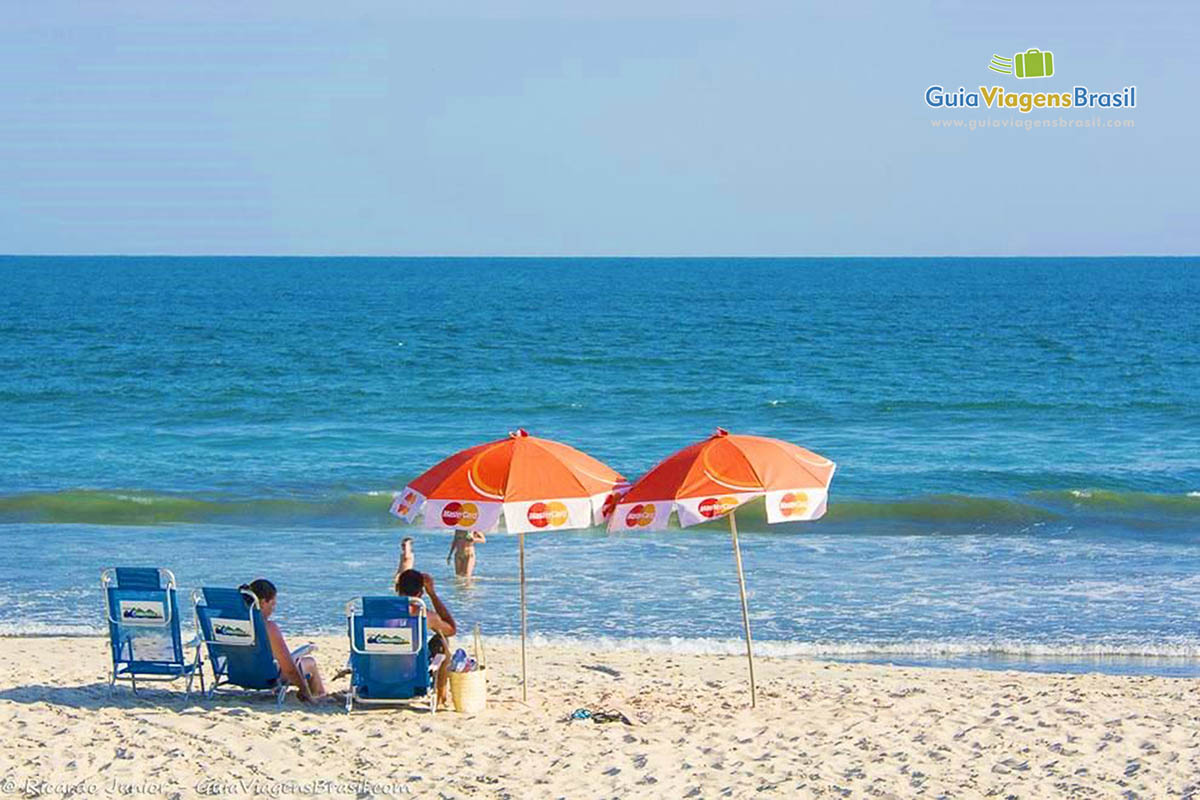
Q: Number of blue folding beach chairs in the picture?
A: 3